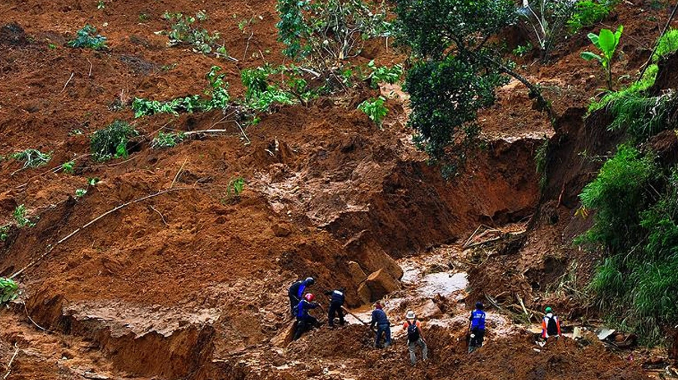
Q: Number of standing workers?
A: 7